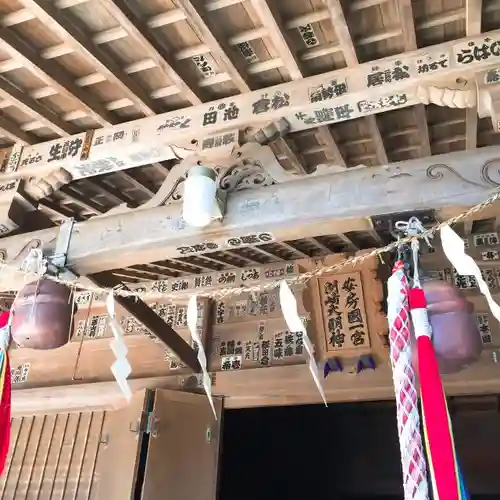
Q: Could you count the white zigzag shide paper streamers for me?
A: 4